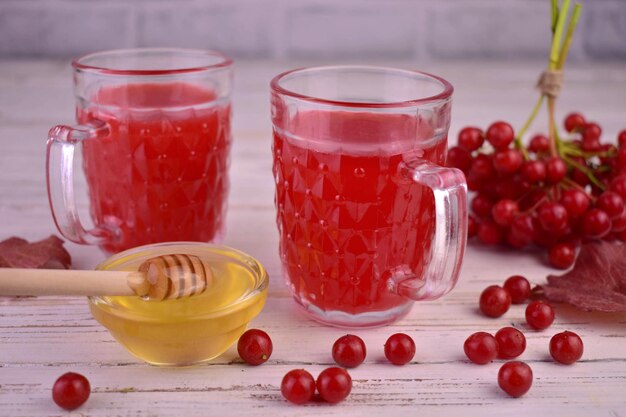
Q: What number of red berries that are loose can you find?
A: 13